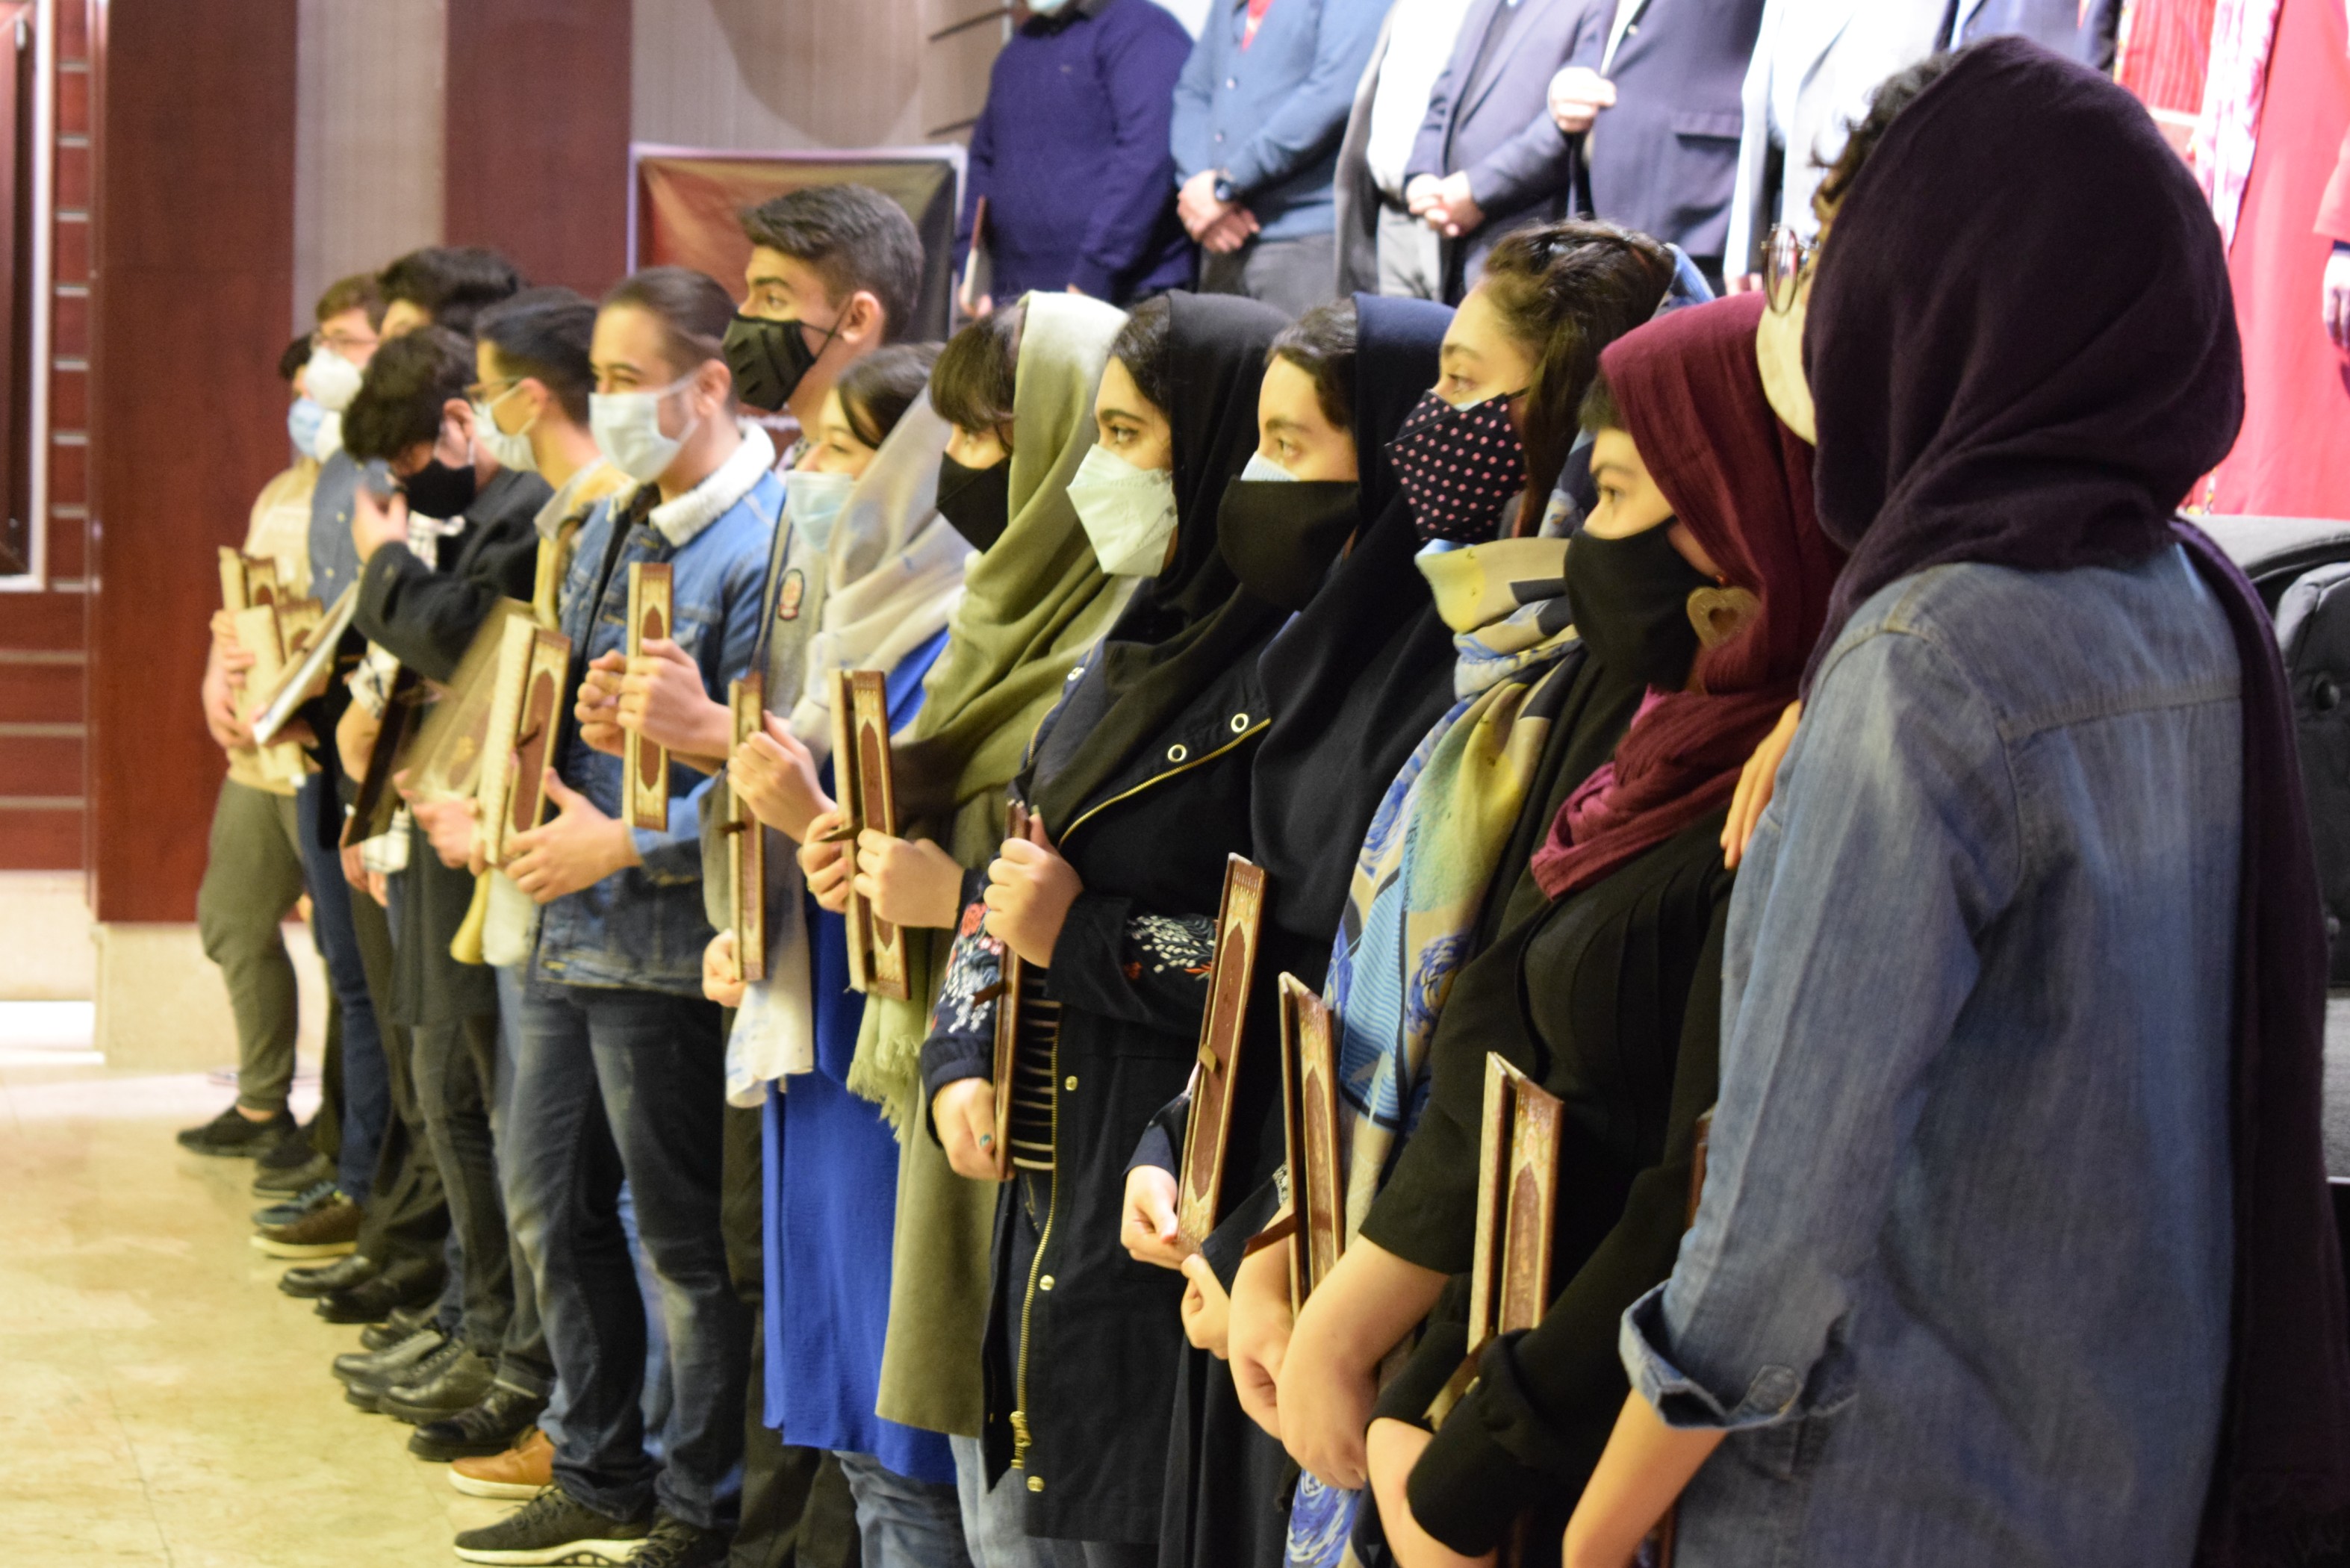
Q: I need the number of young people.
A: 14